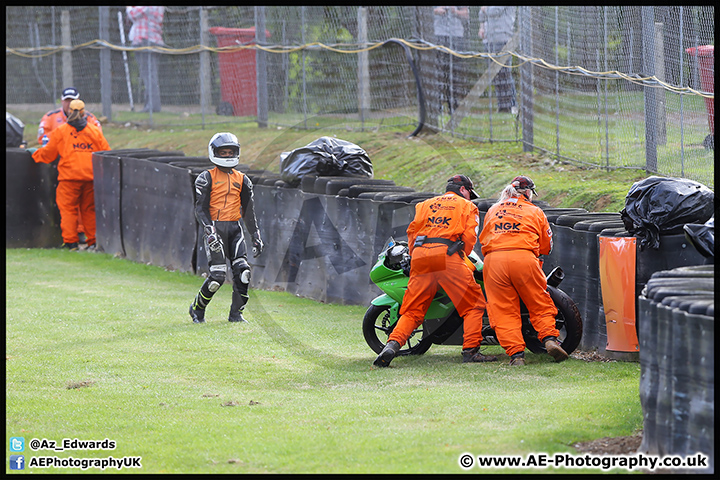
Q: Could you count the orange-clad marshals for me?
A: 4